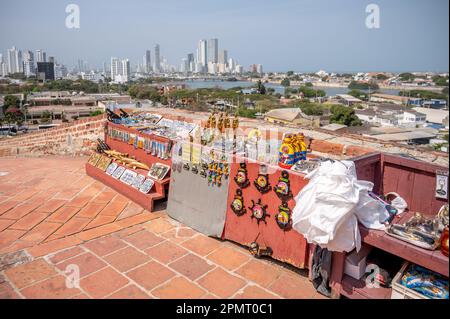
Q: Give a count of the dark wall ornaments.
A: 6